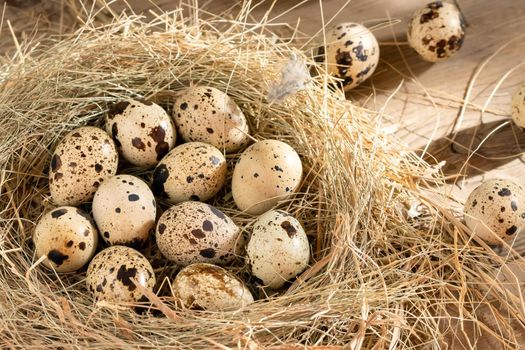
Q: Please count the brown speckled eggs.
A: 15